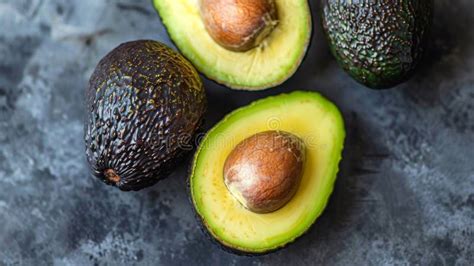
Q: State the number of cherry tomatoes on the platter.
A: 0